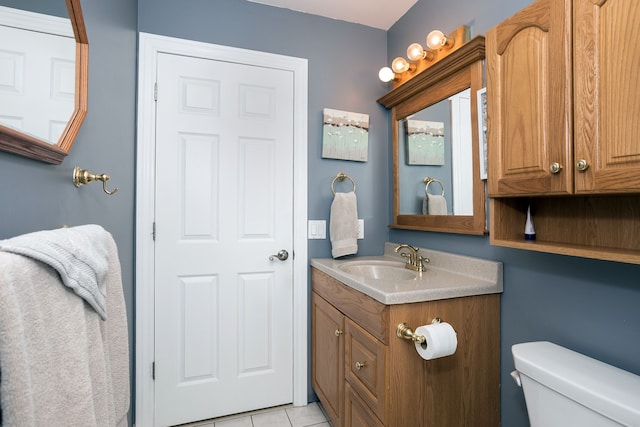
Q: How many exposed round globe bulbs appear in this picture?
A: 4